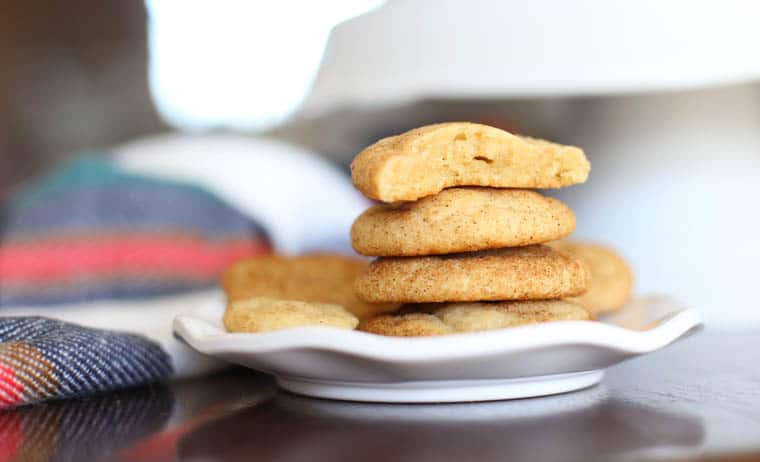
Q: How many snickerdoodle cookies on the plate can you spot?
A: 7